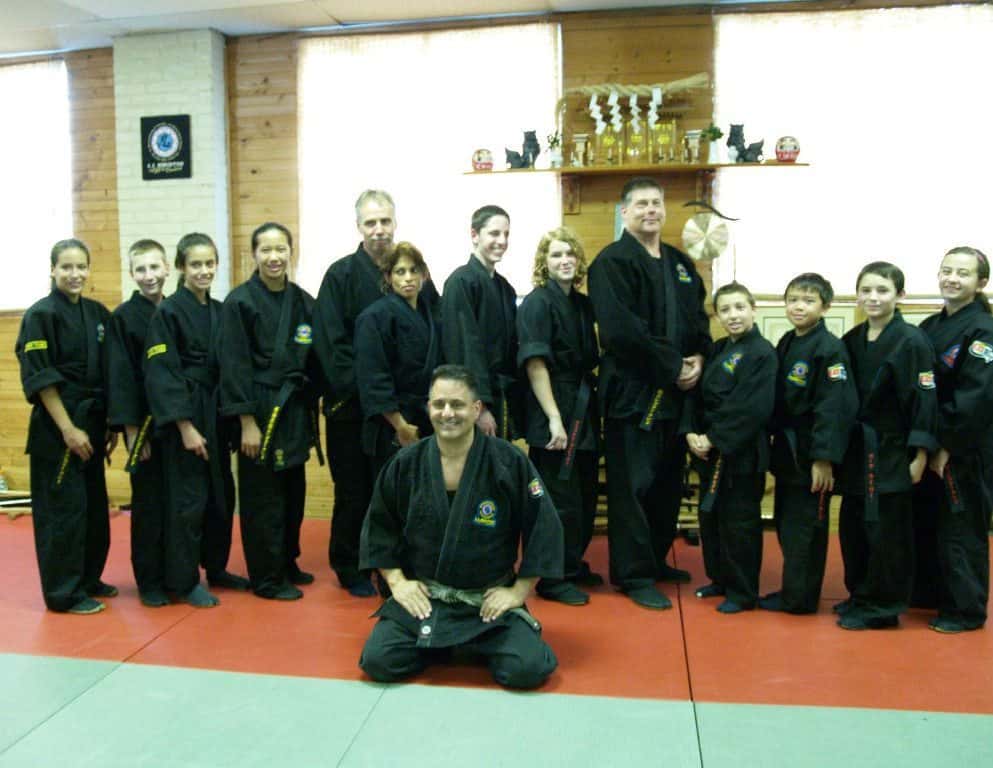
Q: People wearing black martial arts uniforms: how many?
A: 14